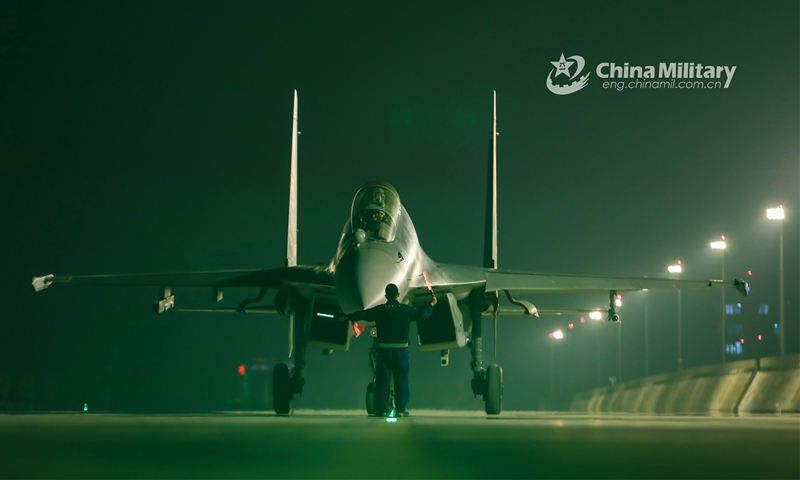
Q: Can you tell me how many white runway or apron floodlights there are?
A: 6